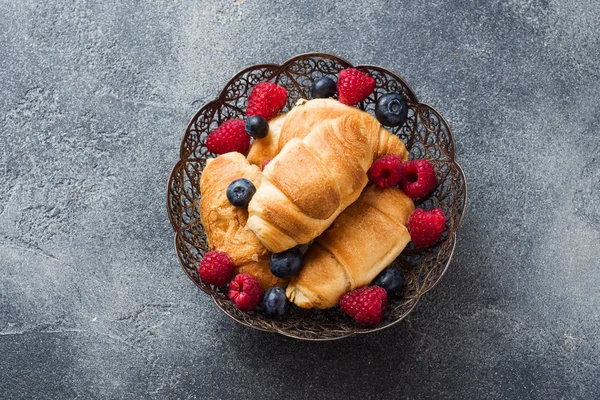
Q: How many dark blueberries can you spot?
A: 7